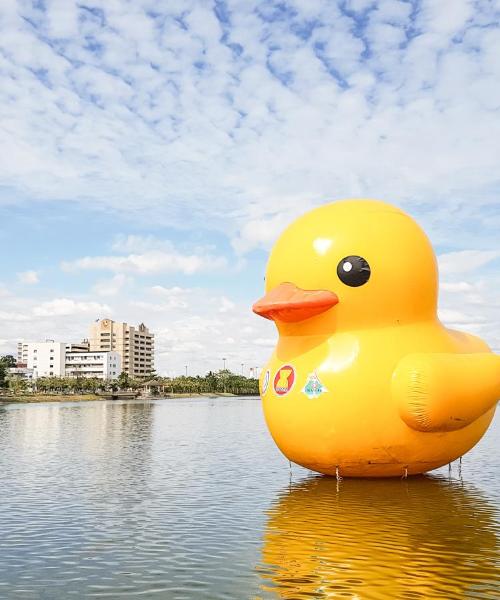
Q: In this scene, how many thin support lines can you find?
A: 5